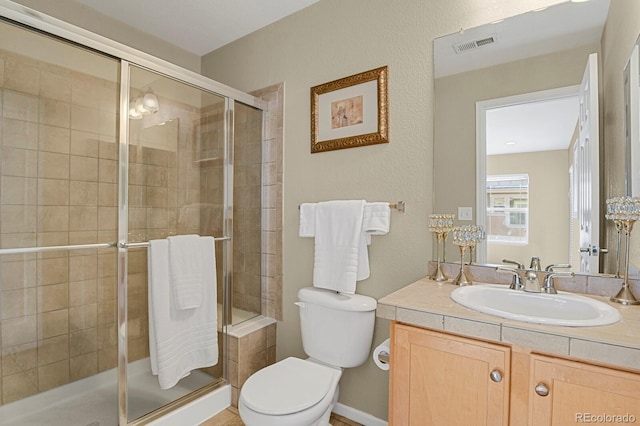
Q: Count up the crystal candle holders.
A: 3